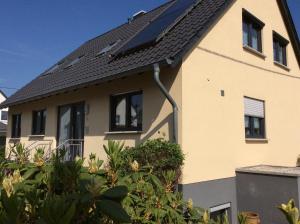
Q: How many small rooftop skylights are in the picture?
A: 3